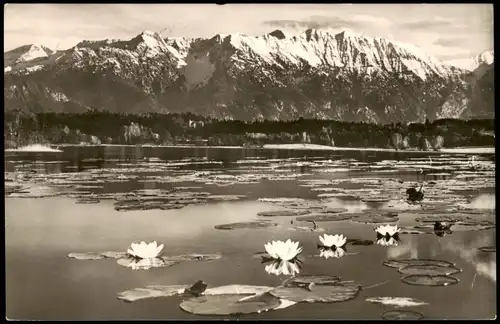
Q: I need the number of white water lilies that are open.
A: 4